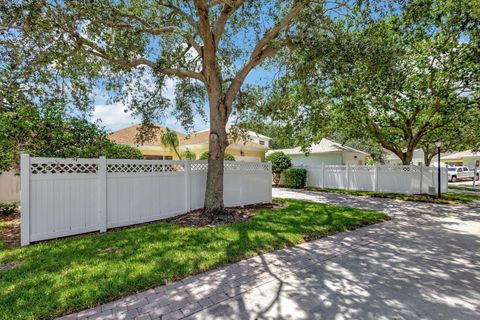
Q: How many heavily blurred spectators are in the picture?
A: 0